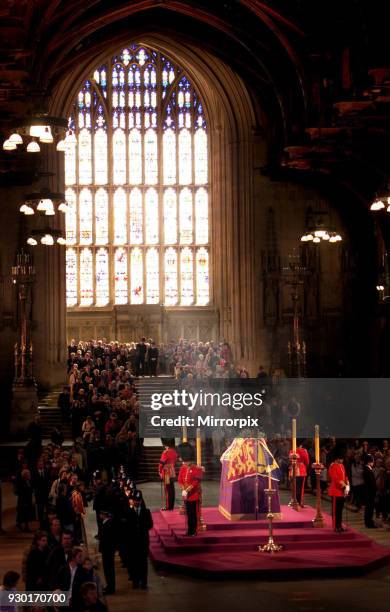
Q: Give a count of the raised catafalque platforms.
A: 1